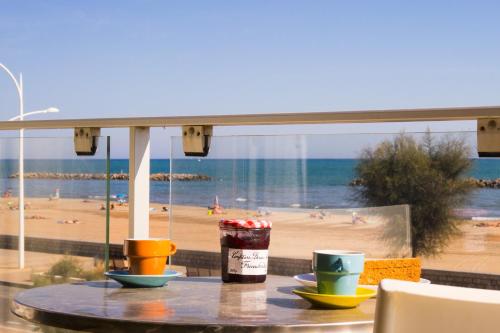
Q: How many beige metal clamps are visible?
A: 3